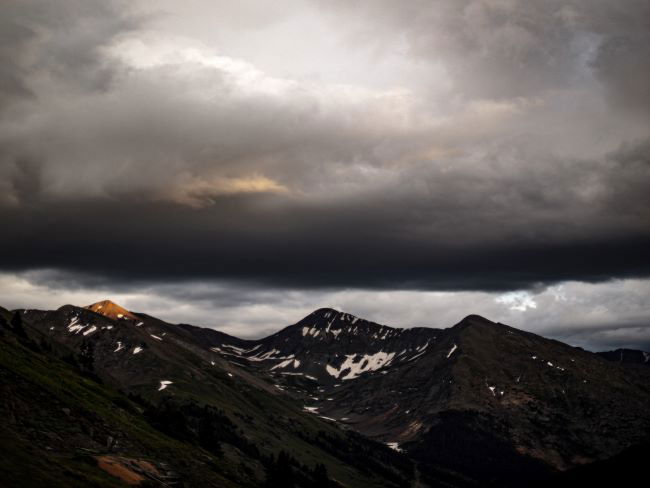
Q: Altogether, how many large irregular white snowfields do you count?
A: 1